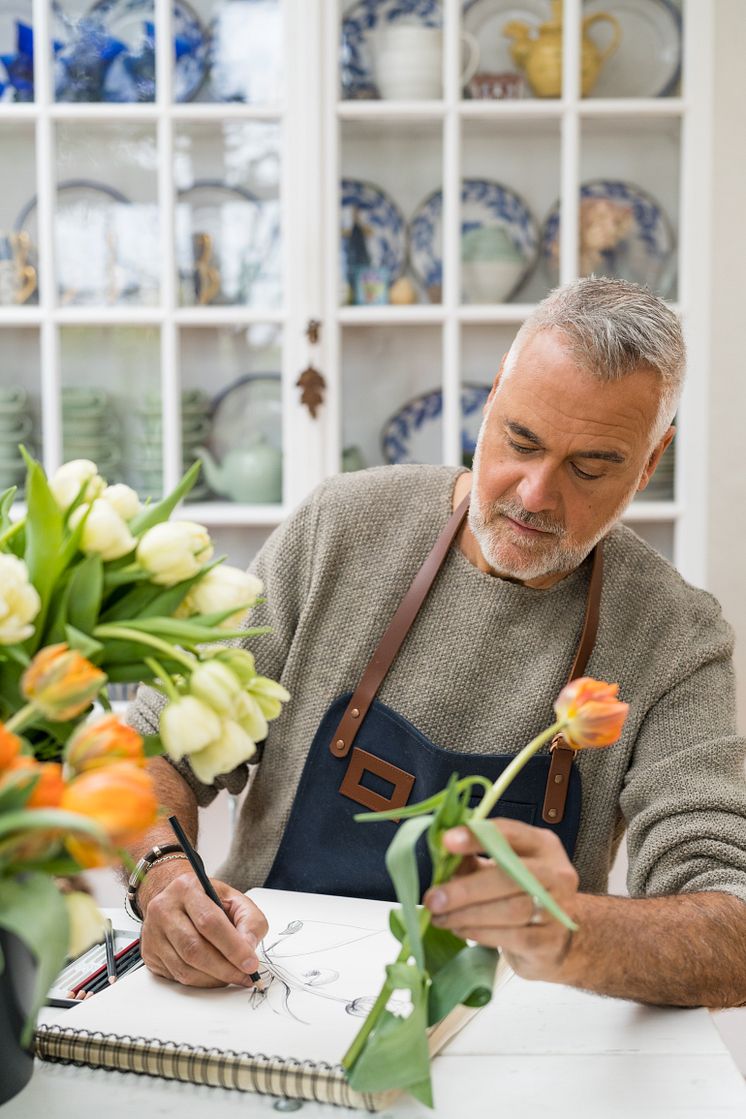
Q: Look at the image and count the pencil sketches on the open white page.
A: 1